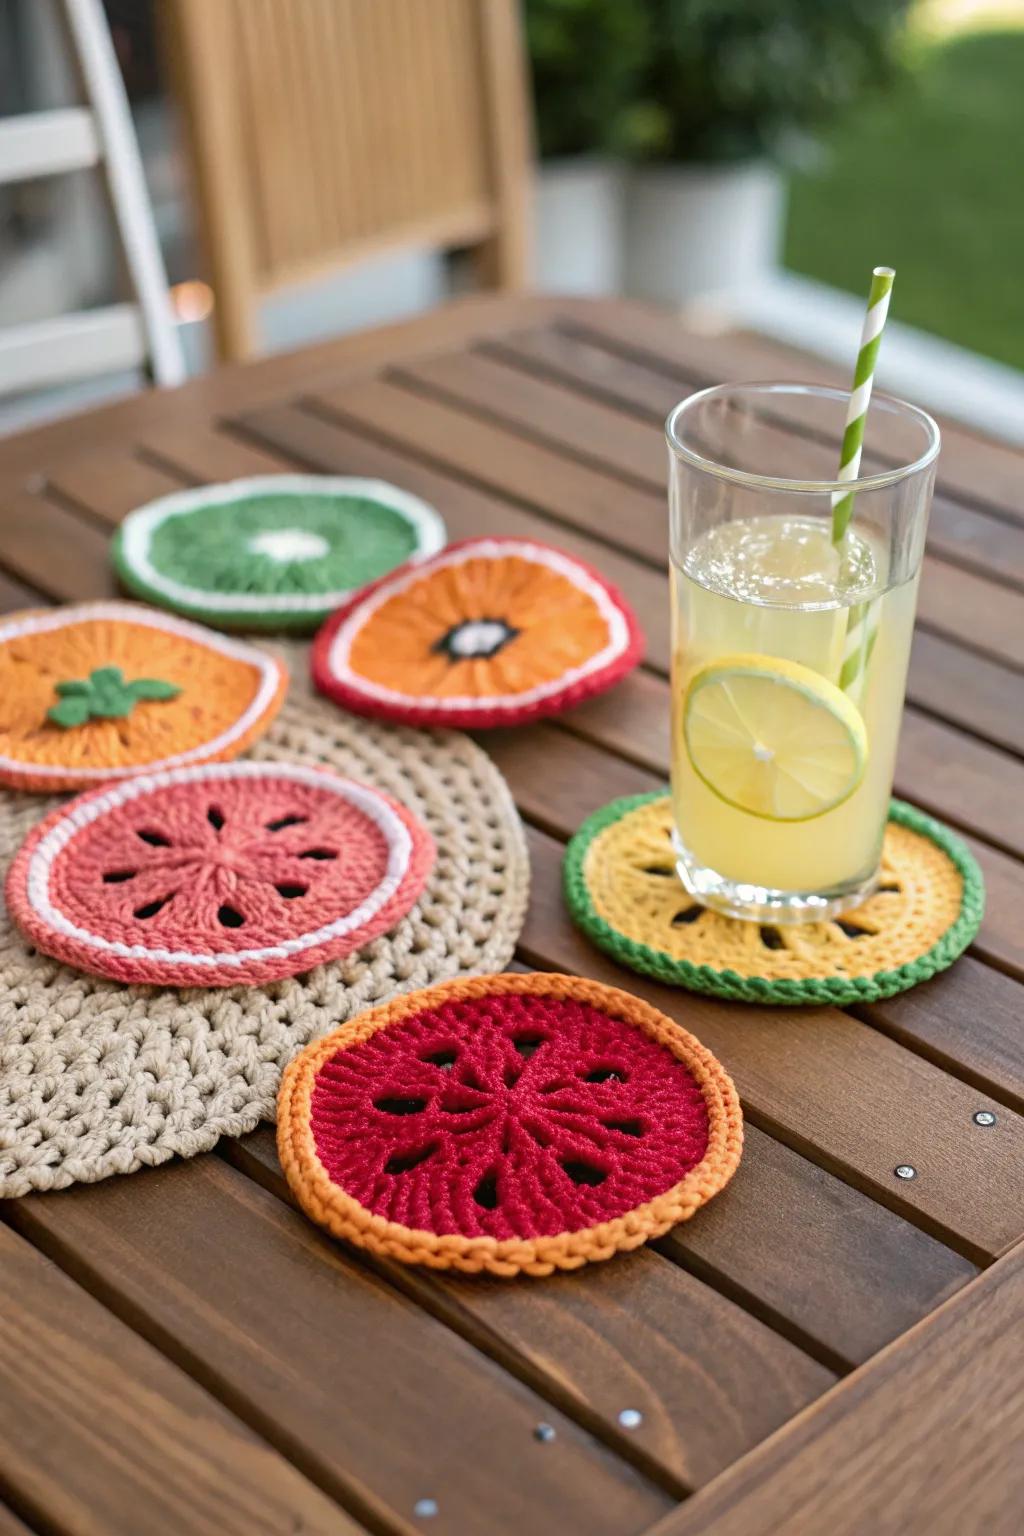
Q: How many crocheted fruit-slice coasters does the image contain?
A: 6